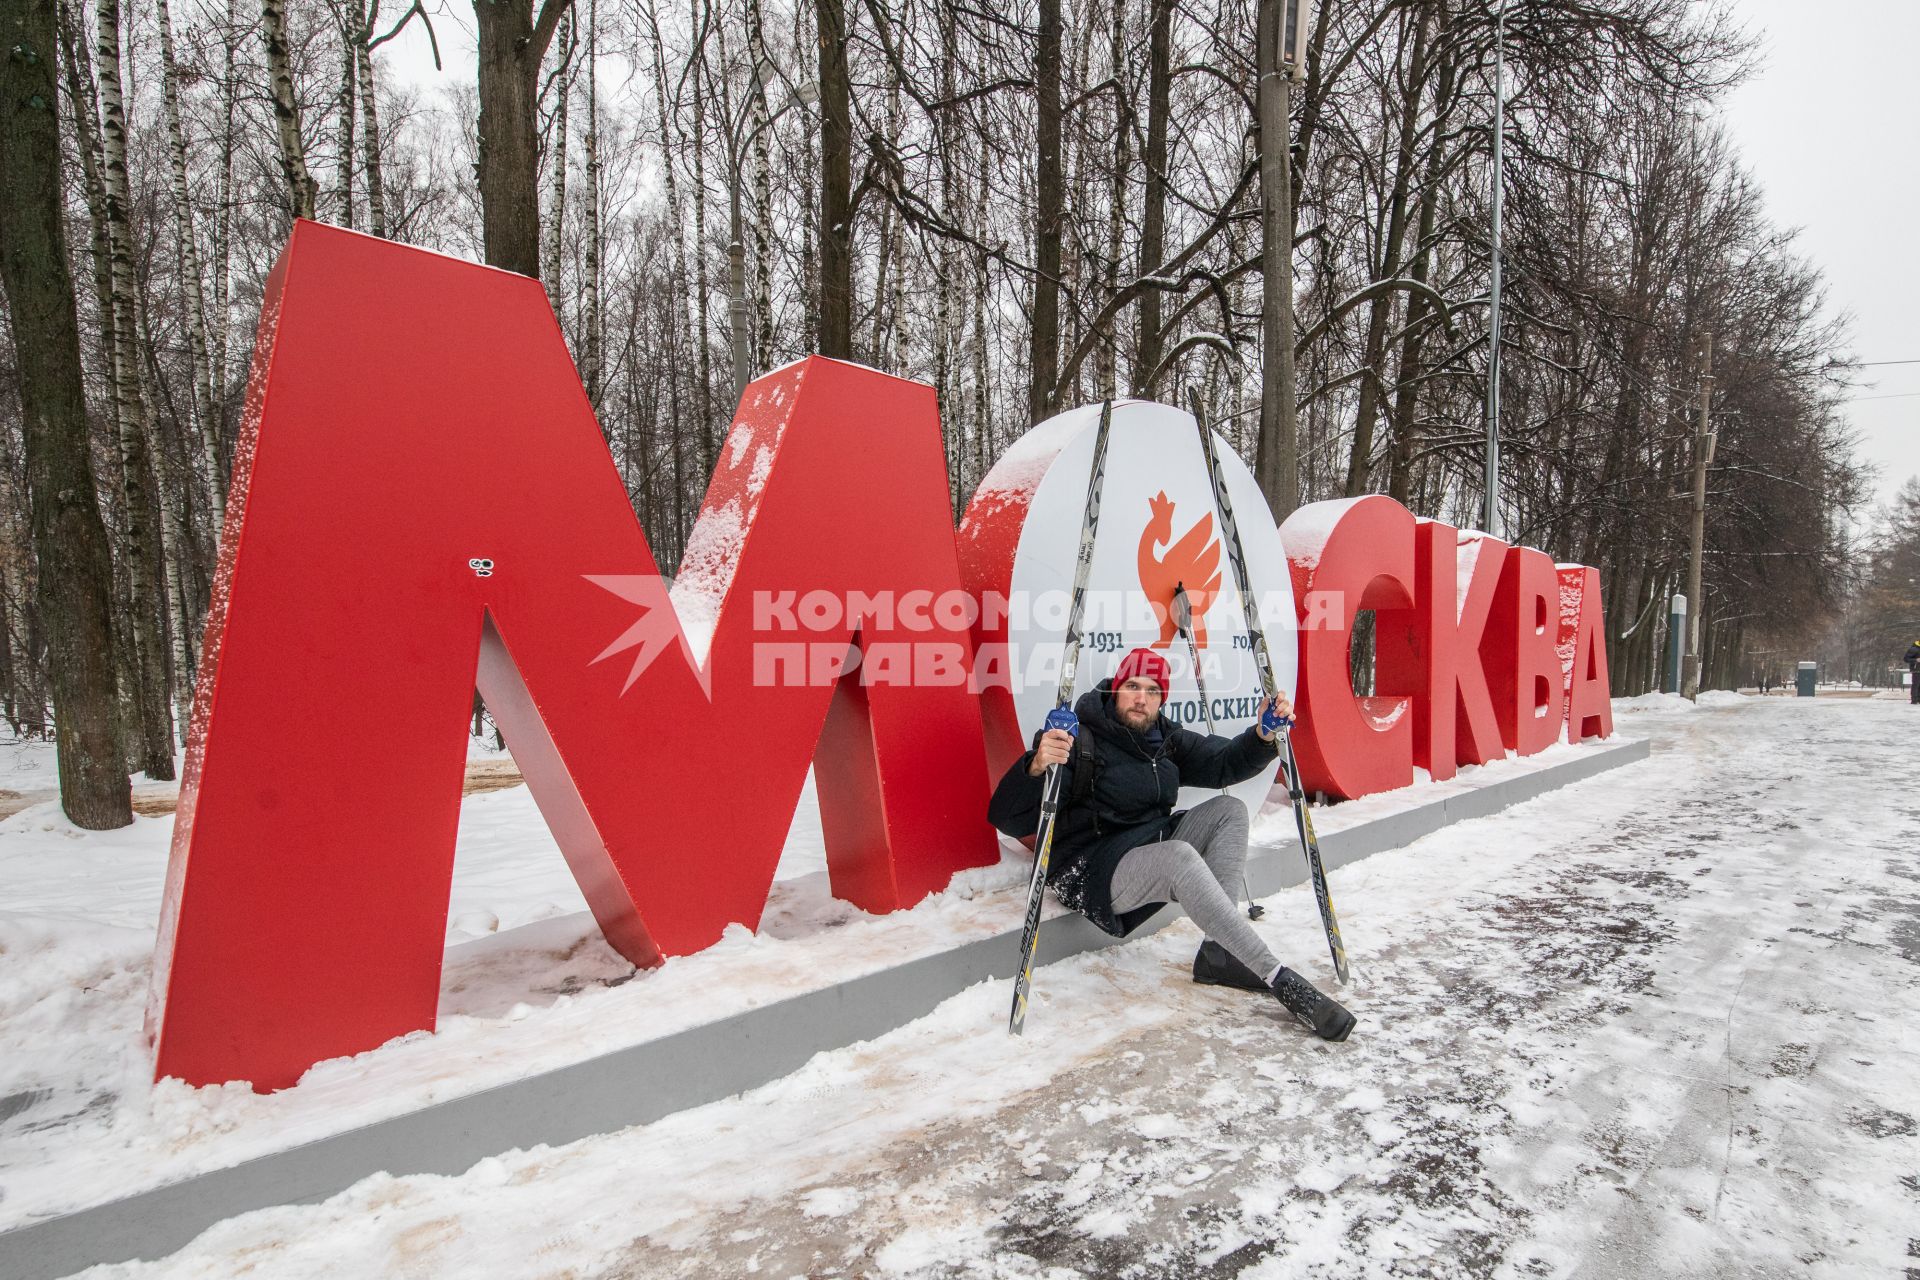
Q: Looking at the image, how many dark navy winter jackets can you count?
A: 1